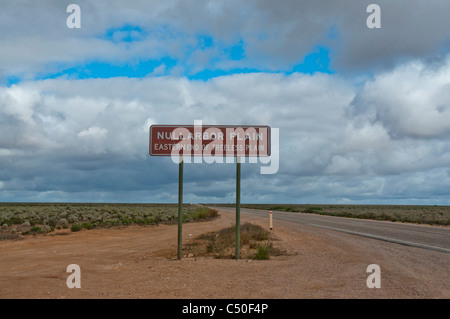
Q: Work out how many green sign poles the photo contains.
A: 2